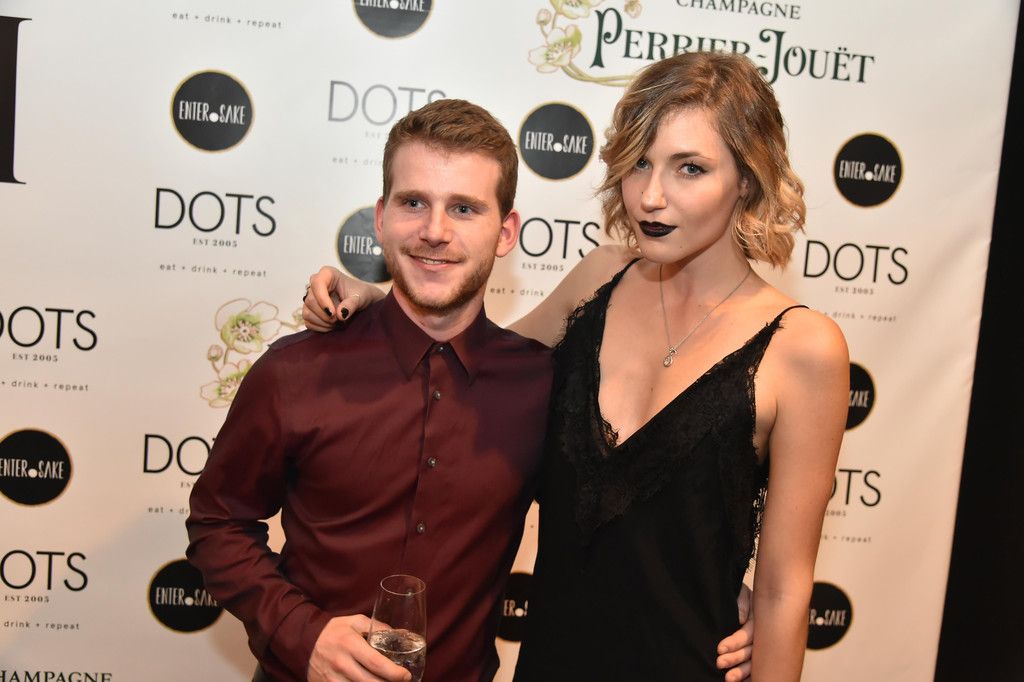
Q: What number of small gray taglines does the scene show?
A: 9